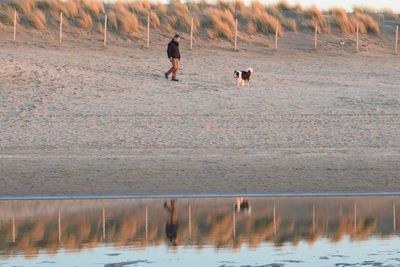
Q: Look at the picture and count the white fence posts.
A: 10